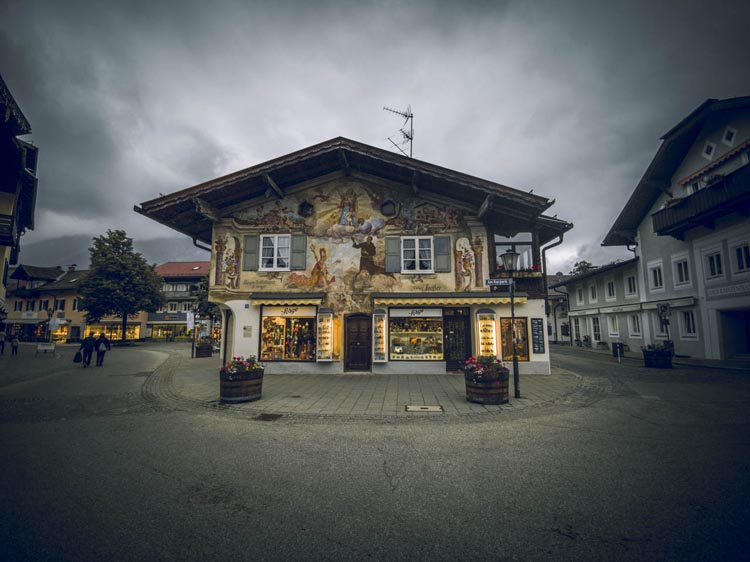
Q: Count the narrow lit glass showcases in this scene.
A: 3